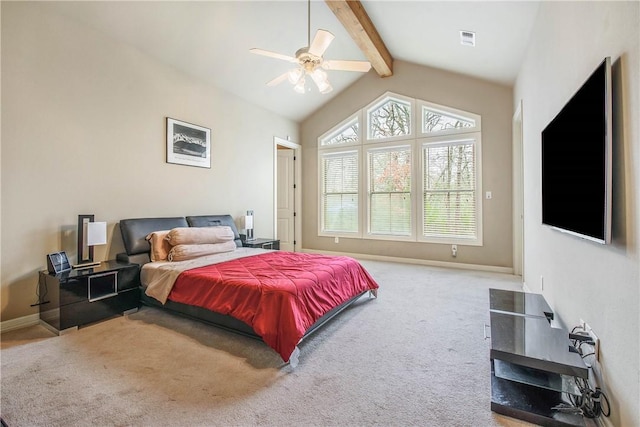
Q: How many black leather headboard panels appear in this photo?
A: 2